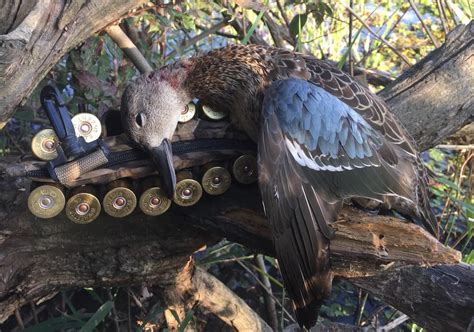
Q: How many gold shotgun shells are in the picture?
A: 11